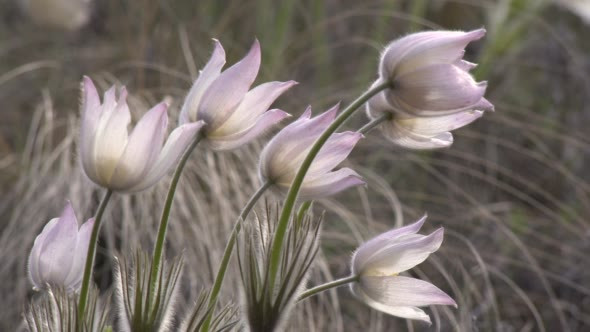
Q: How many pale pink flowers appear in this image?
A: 7